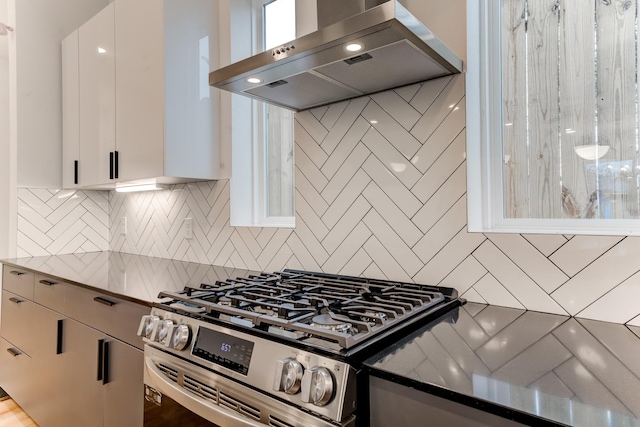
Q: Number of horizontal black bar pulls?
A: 5